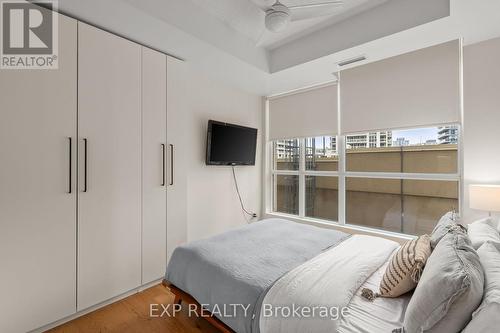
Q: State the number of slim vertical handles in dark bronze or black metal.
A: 4